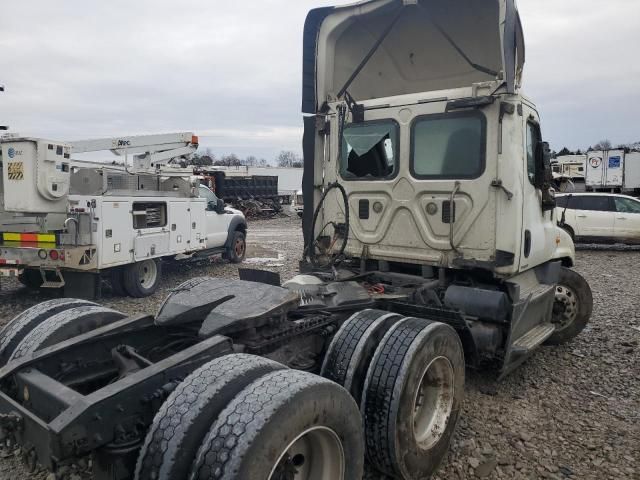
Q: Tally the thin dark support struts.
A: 2